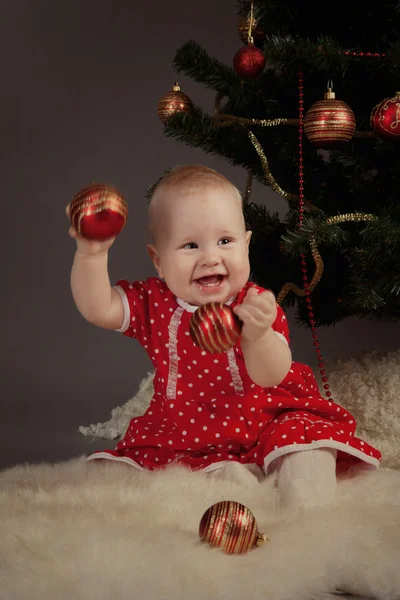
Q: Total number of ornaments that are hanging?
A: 5